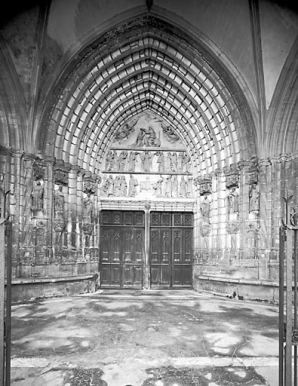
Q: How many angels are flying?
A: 2